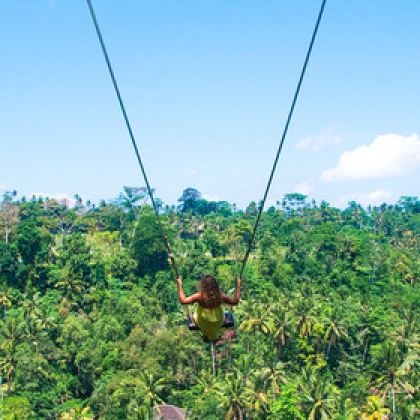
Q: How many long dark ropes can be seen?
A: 2